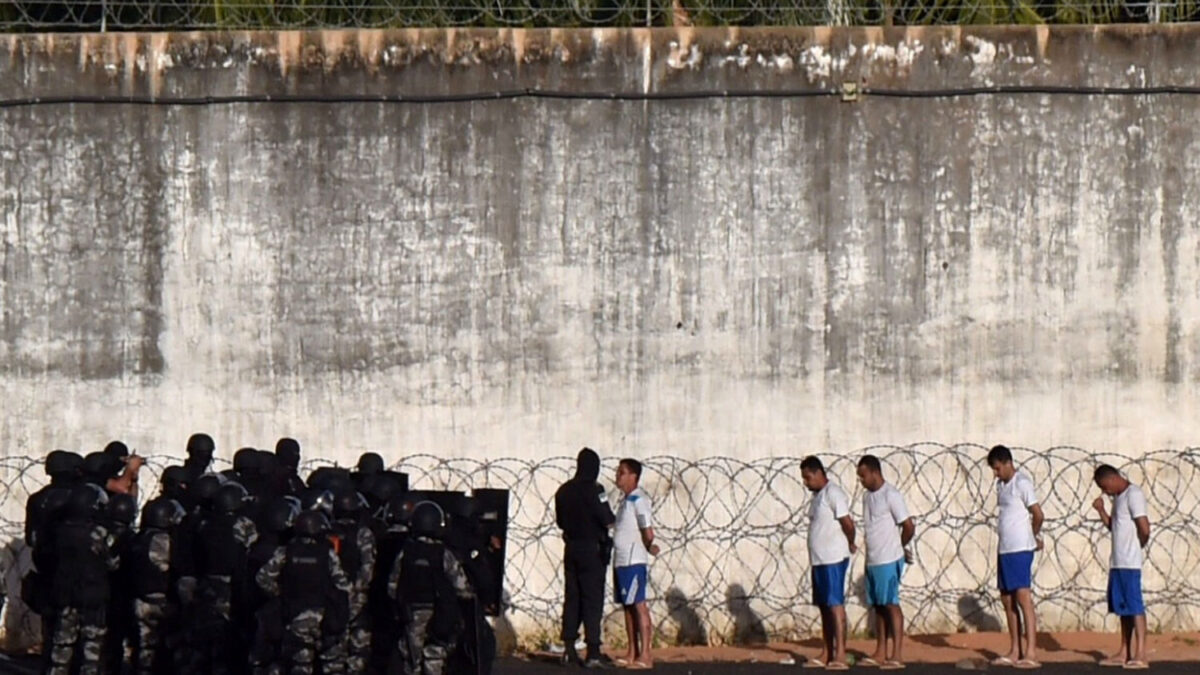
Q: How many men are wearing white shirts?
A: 5